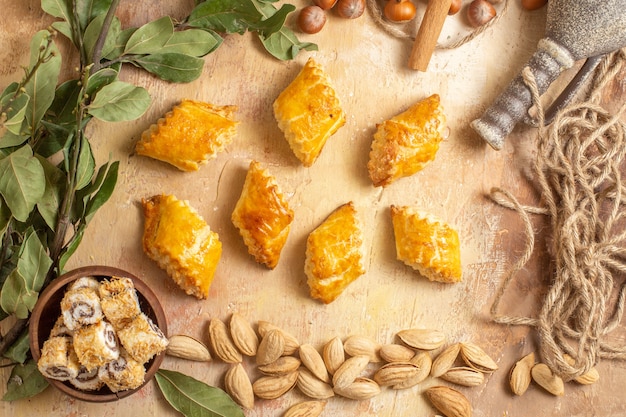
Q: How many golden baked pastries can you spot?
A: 7